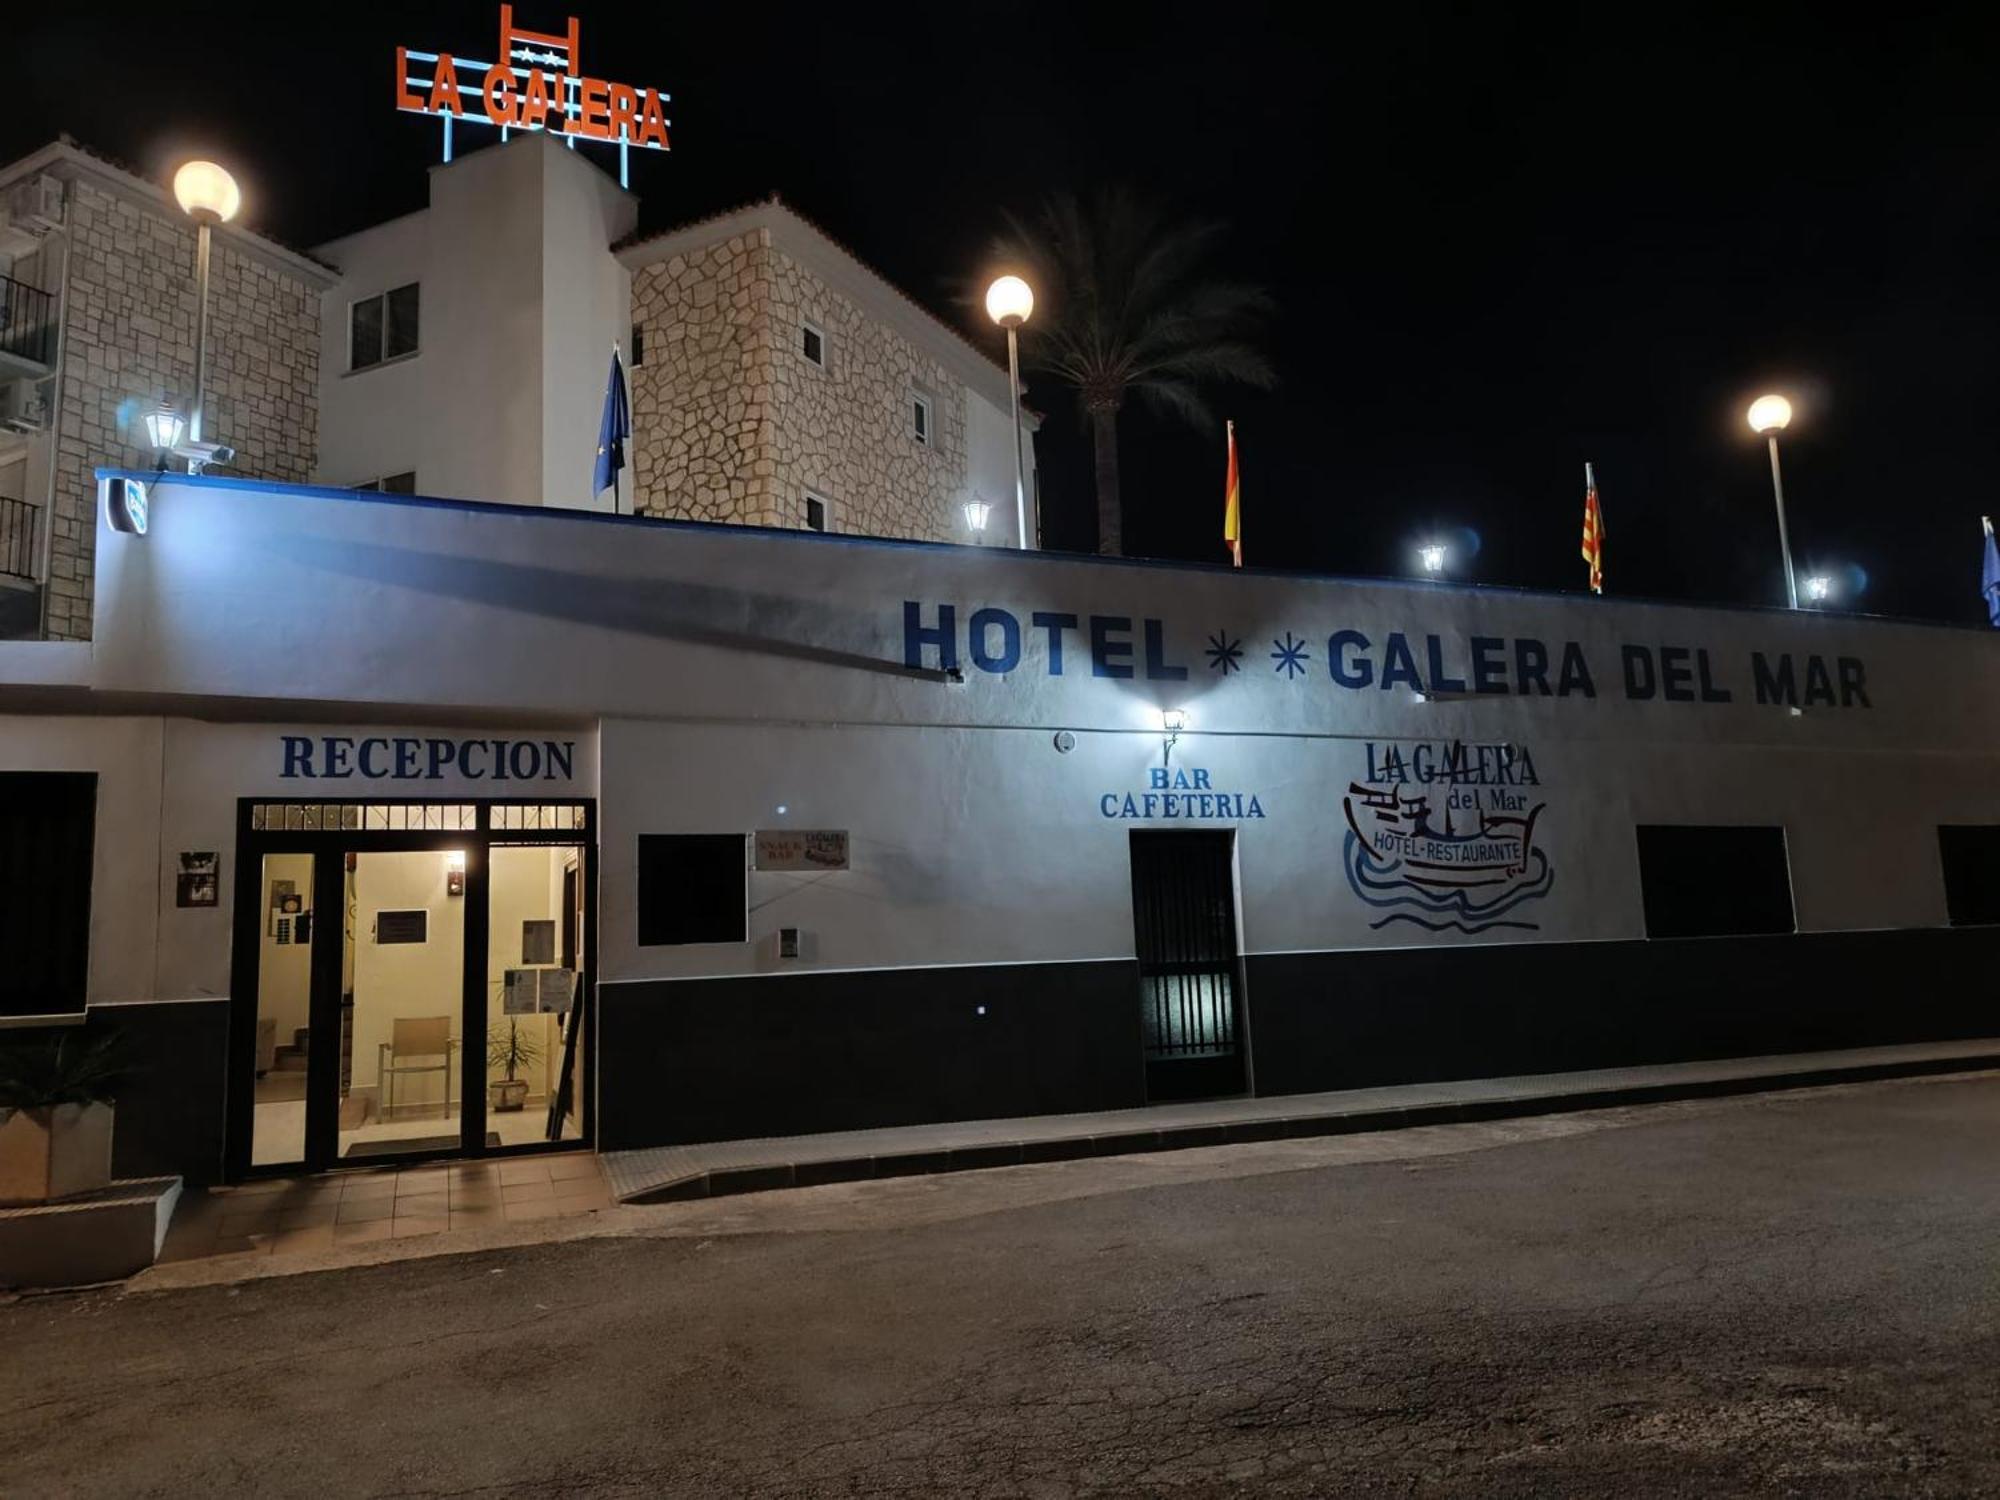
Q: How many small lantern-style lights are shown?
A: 5